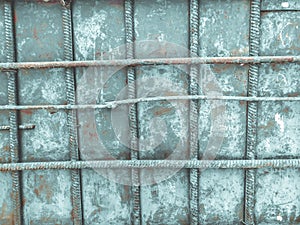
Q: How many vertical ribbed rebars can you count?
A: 5